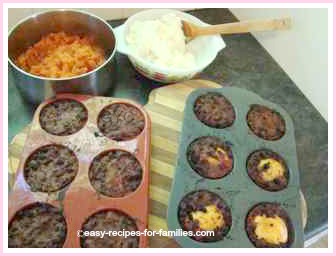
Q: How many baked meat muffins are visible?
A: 12